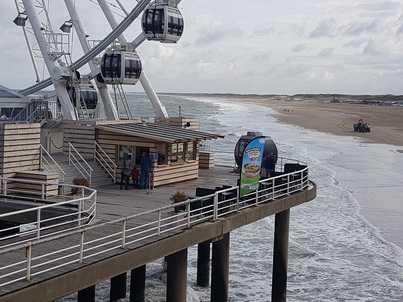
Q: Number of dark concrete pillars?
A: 7